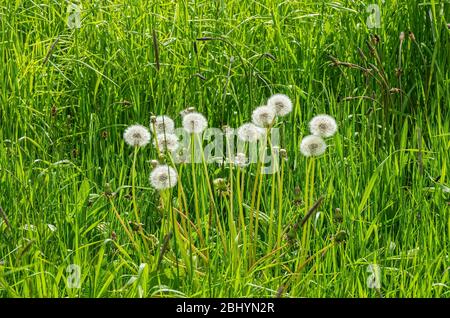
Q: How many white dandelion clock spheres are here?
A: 10